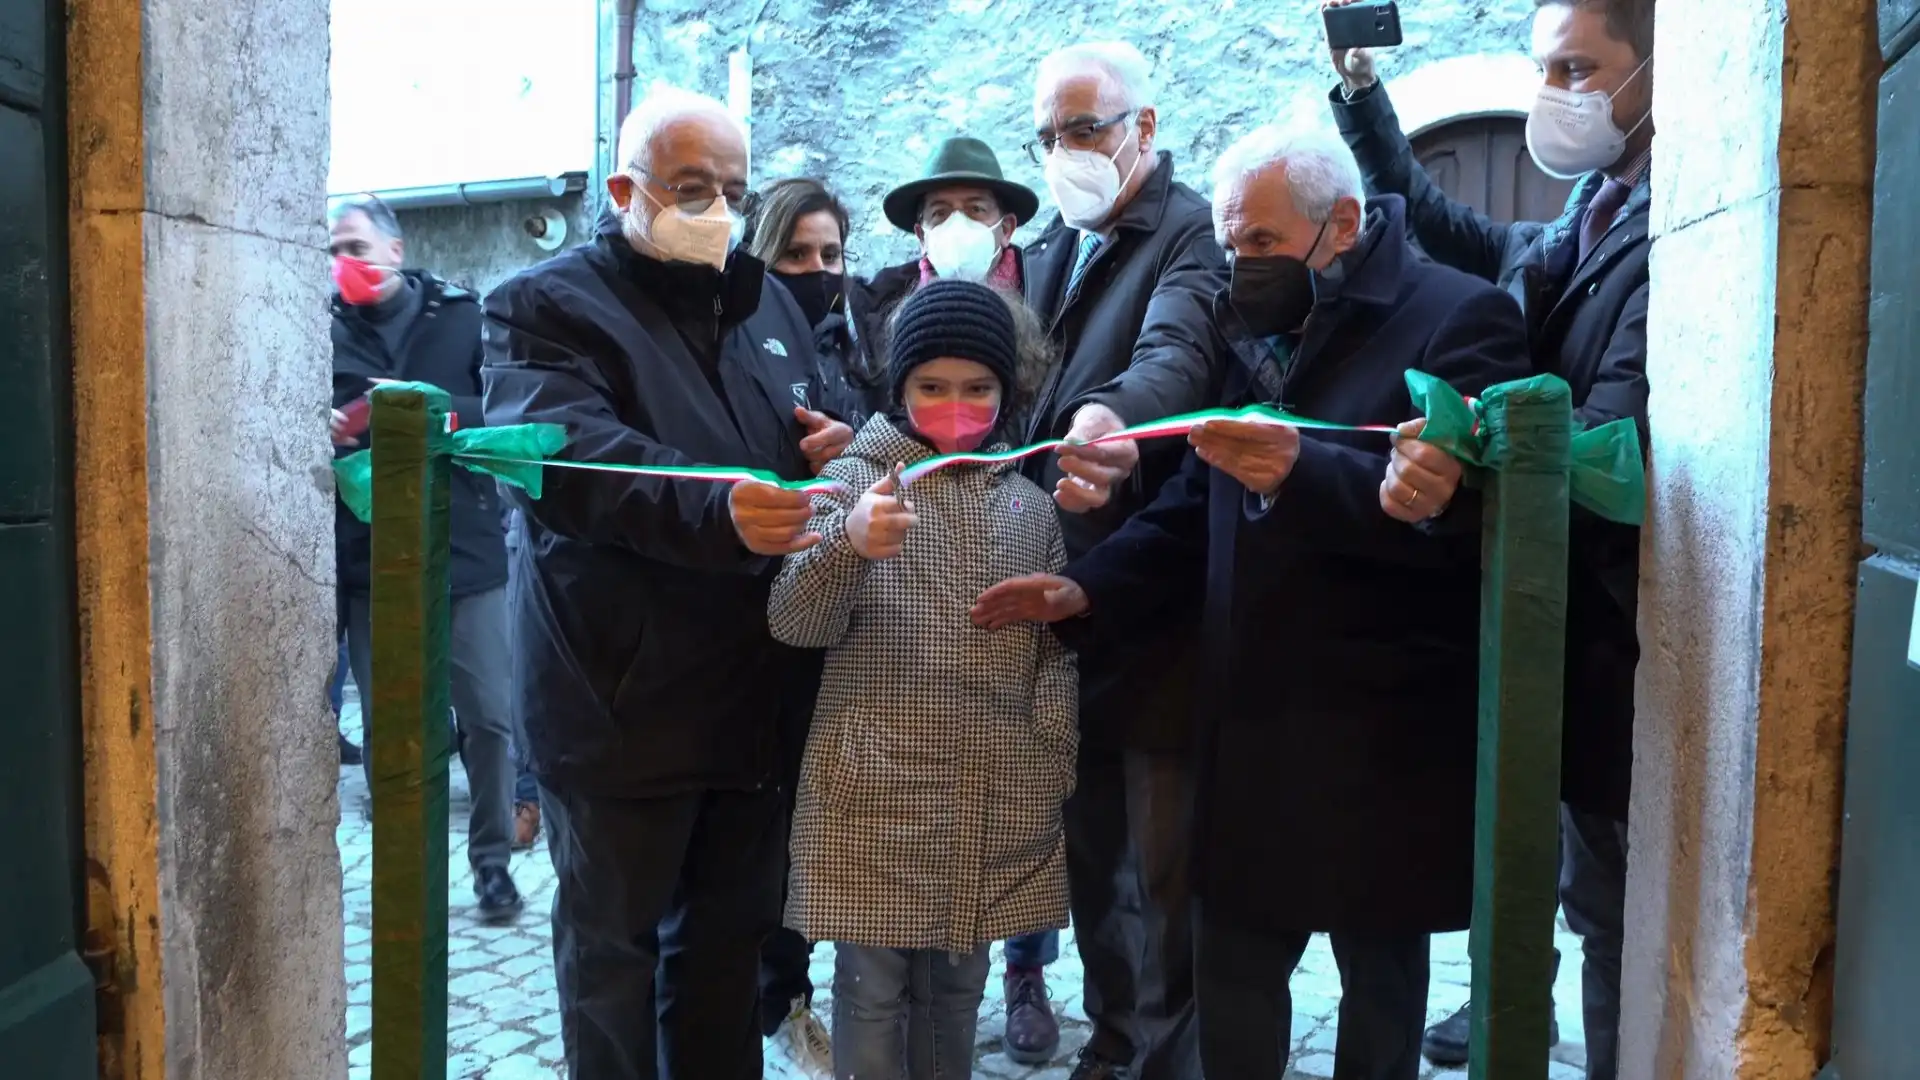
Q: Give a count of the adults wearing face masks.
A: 7